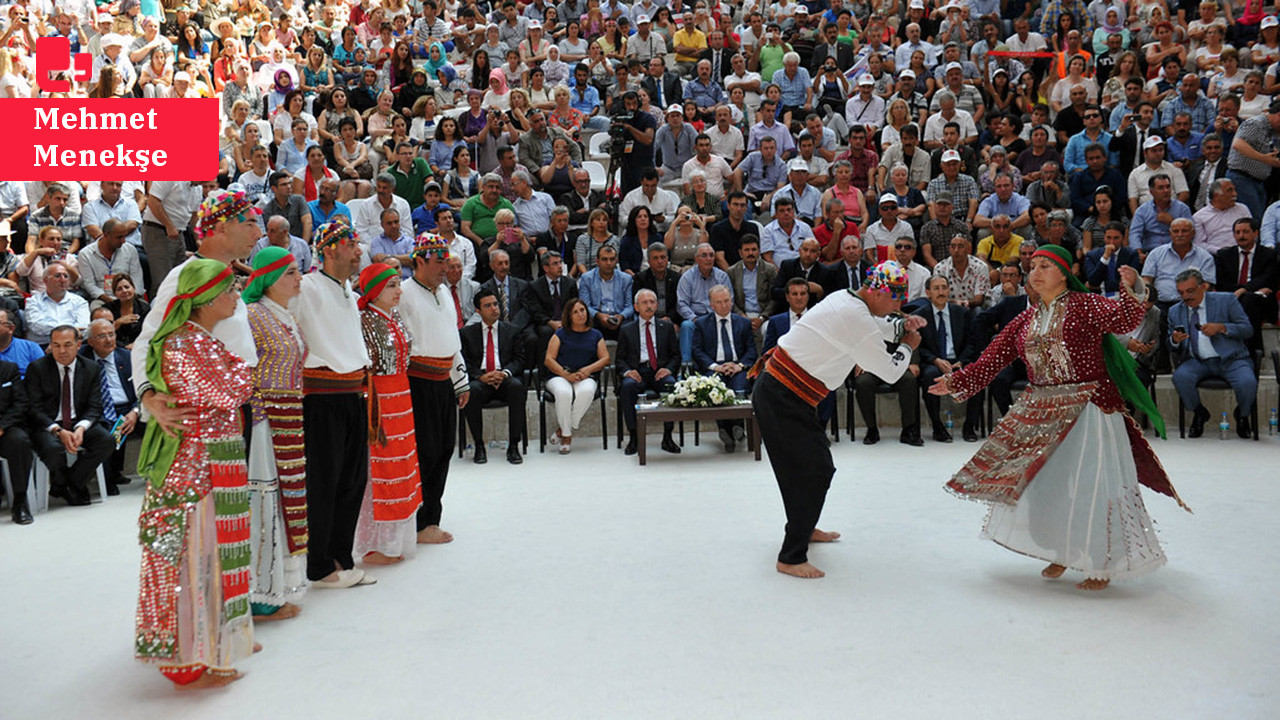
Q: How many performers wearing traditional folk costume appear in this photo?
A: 8